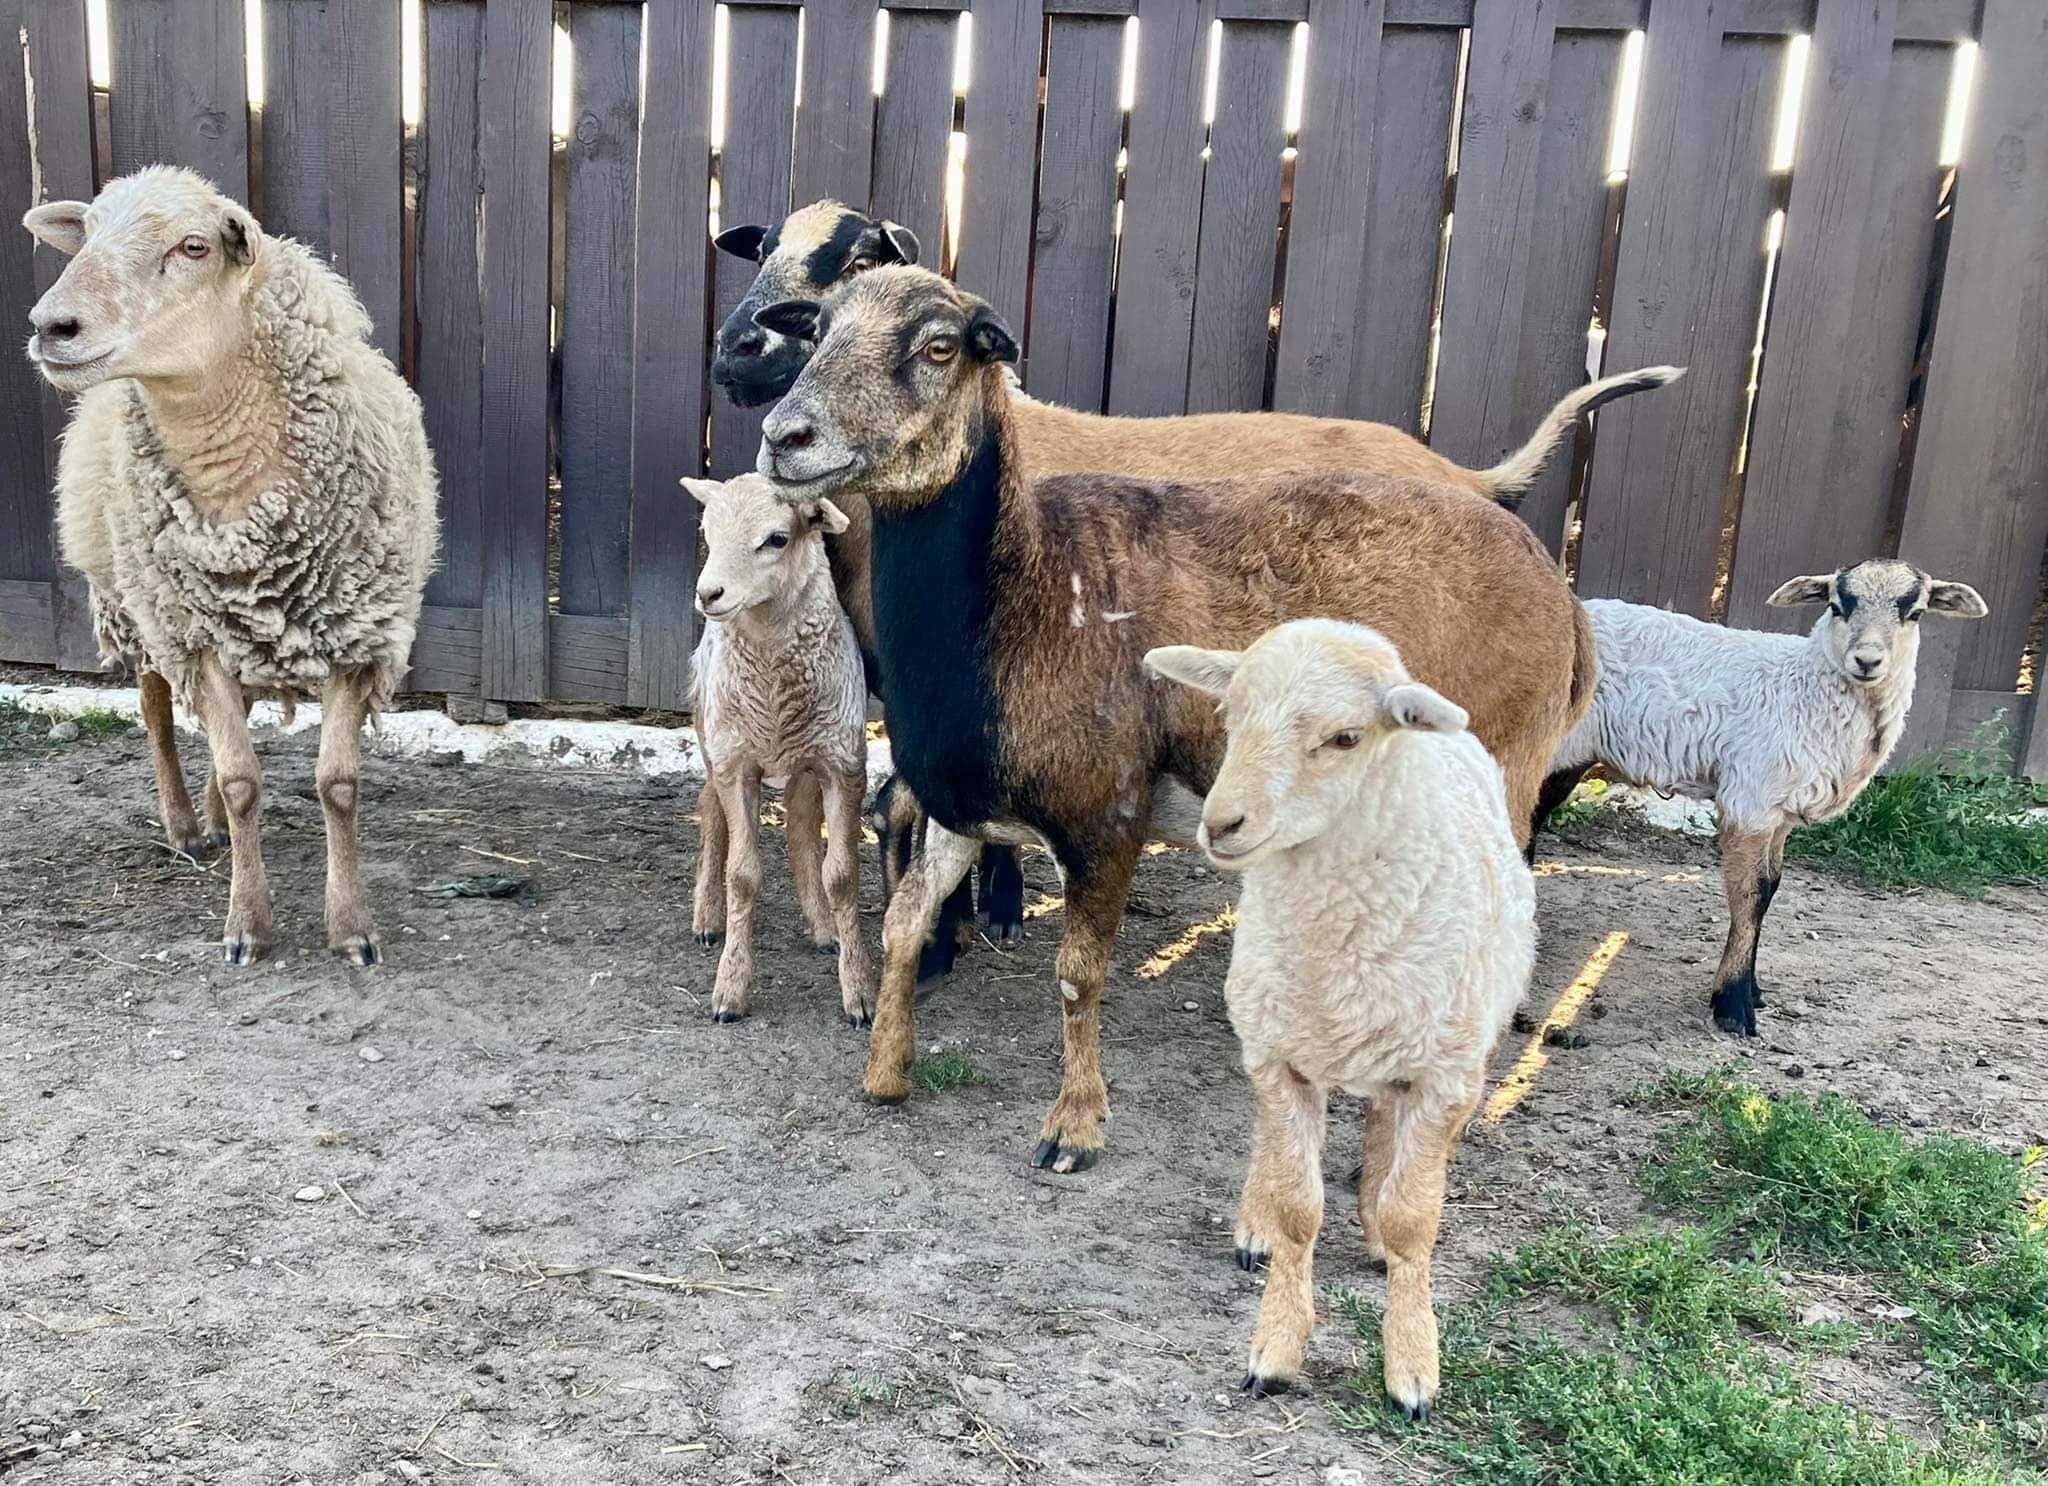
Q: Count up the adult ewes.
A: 3